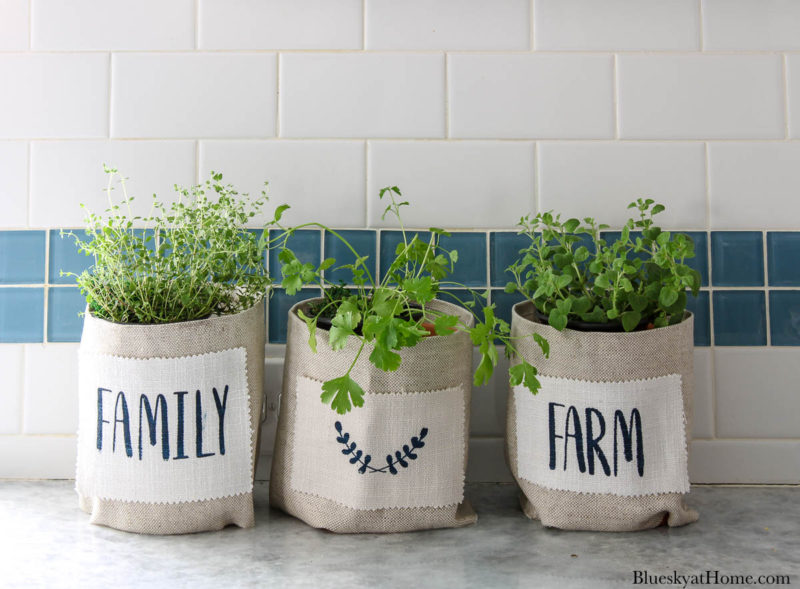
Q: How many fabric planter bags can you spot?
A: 3